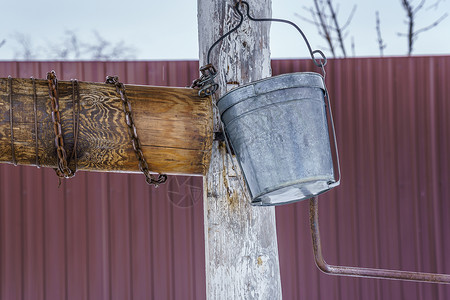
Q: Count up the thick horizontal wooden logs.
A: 1